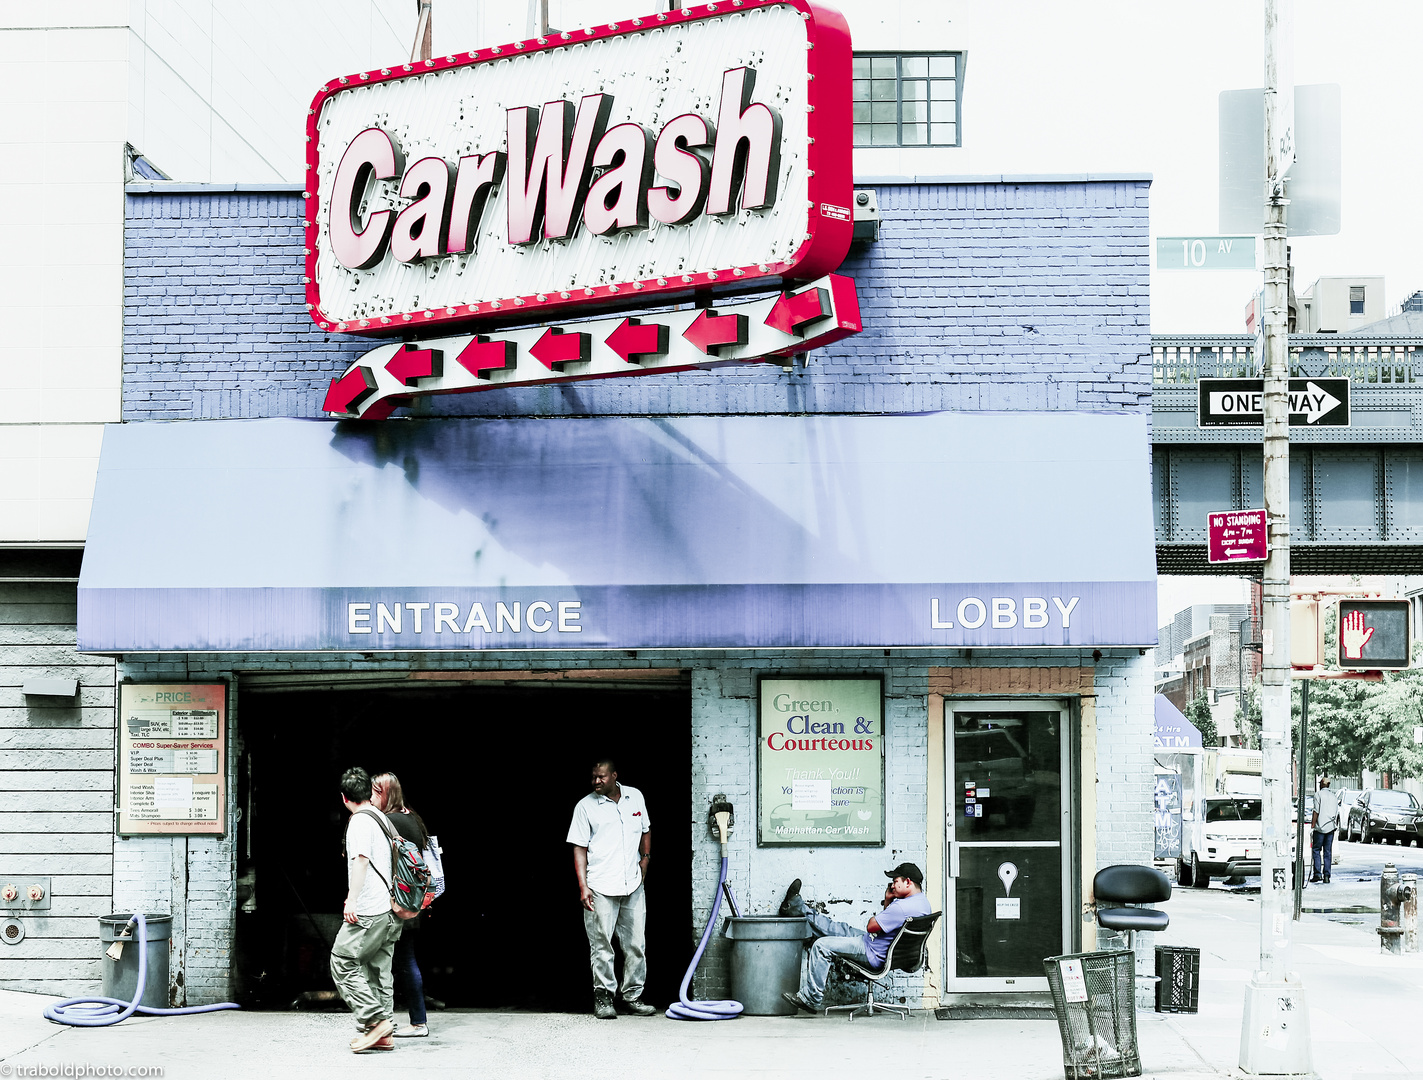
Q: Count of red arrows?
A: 7